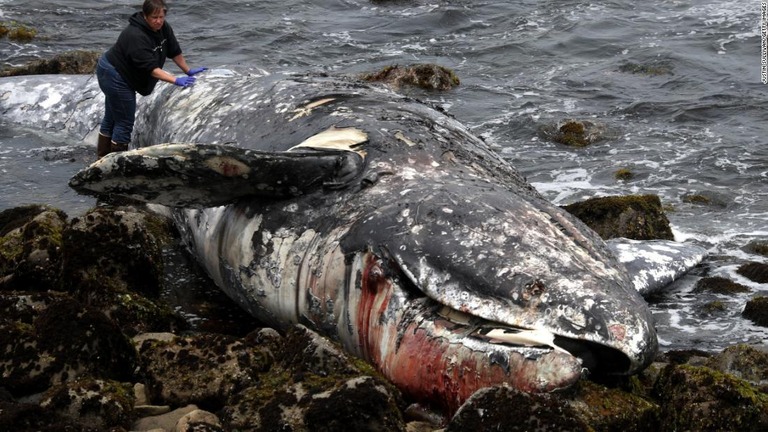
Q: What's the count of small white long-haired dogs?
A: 0